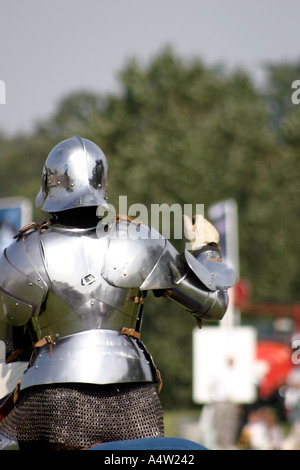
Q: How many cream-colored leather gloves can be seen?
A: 1